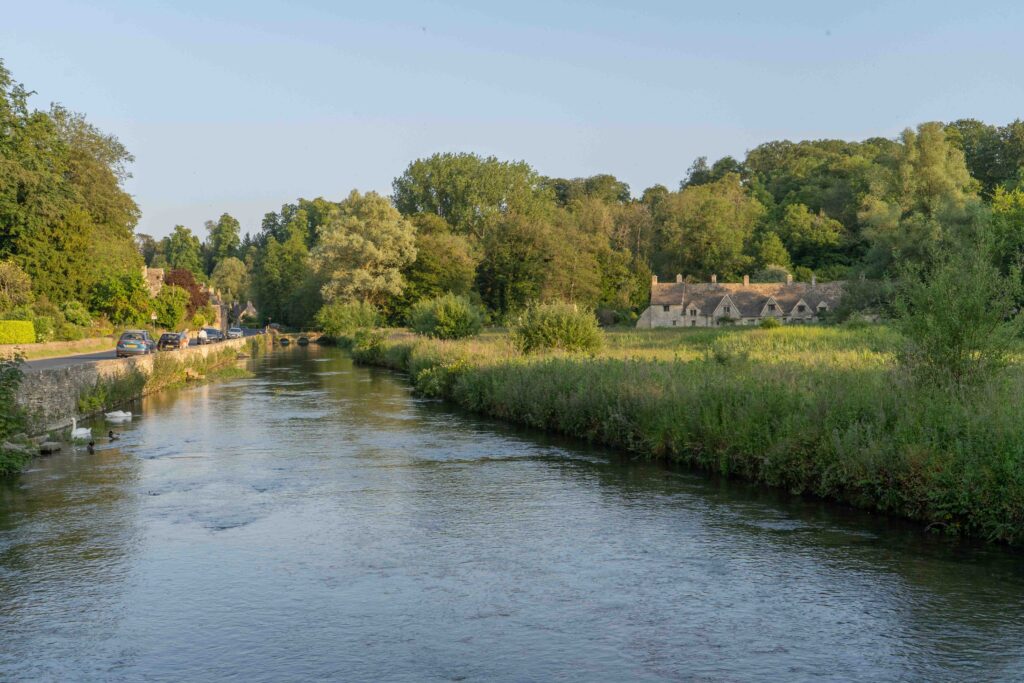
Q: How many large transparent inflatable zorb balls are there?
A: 0